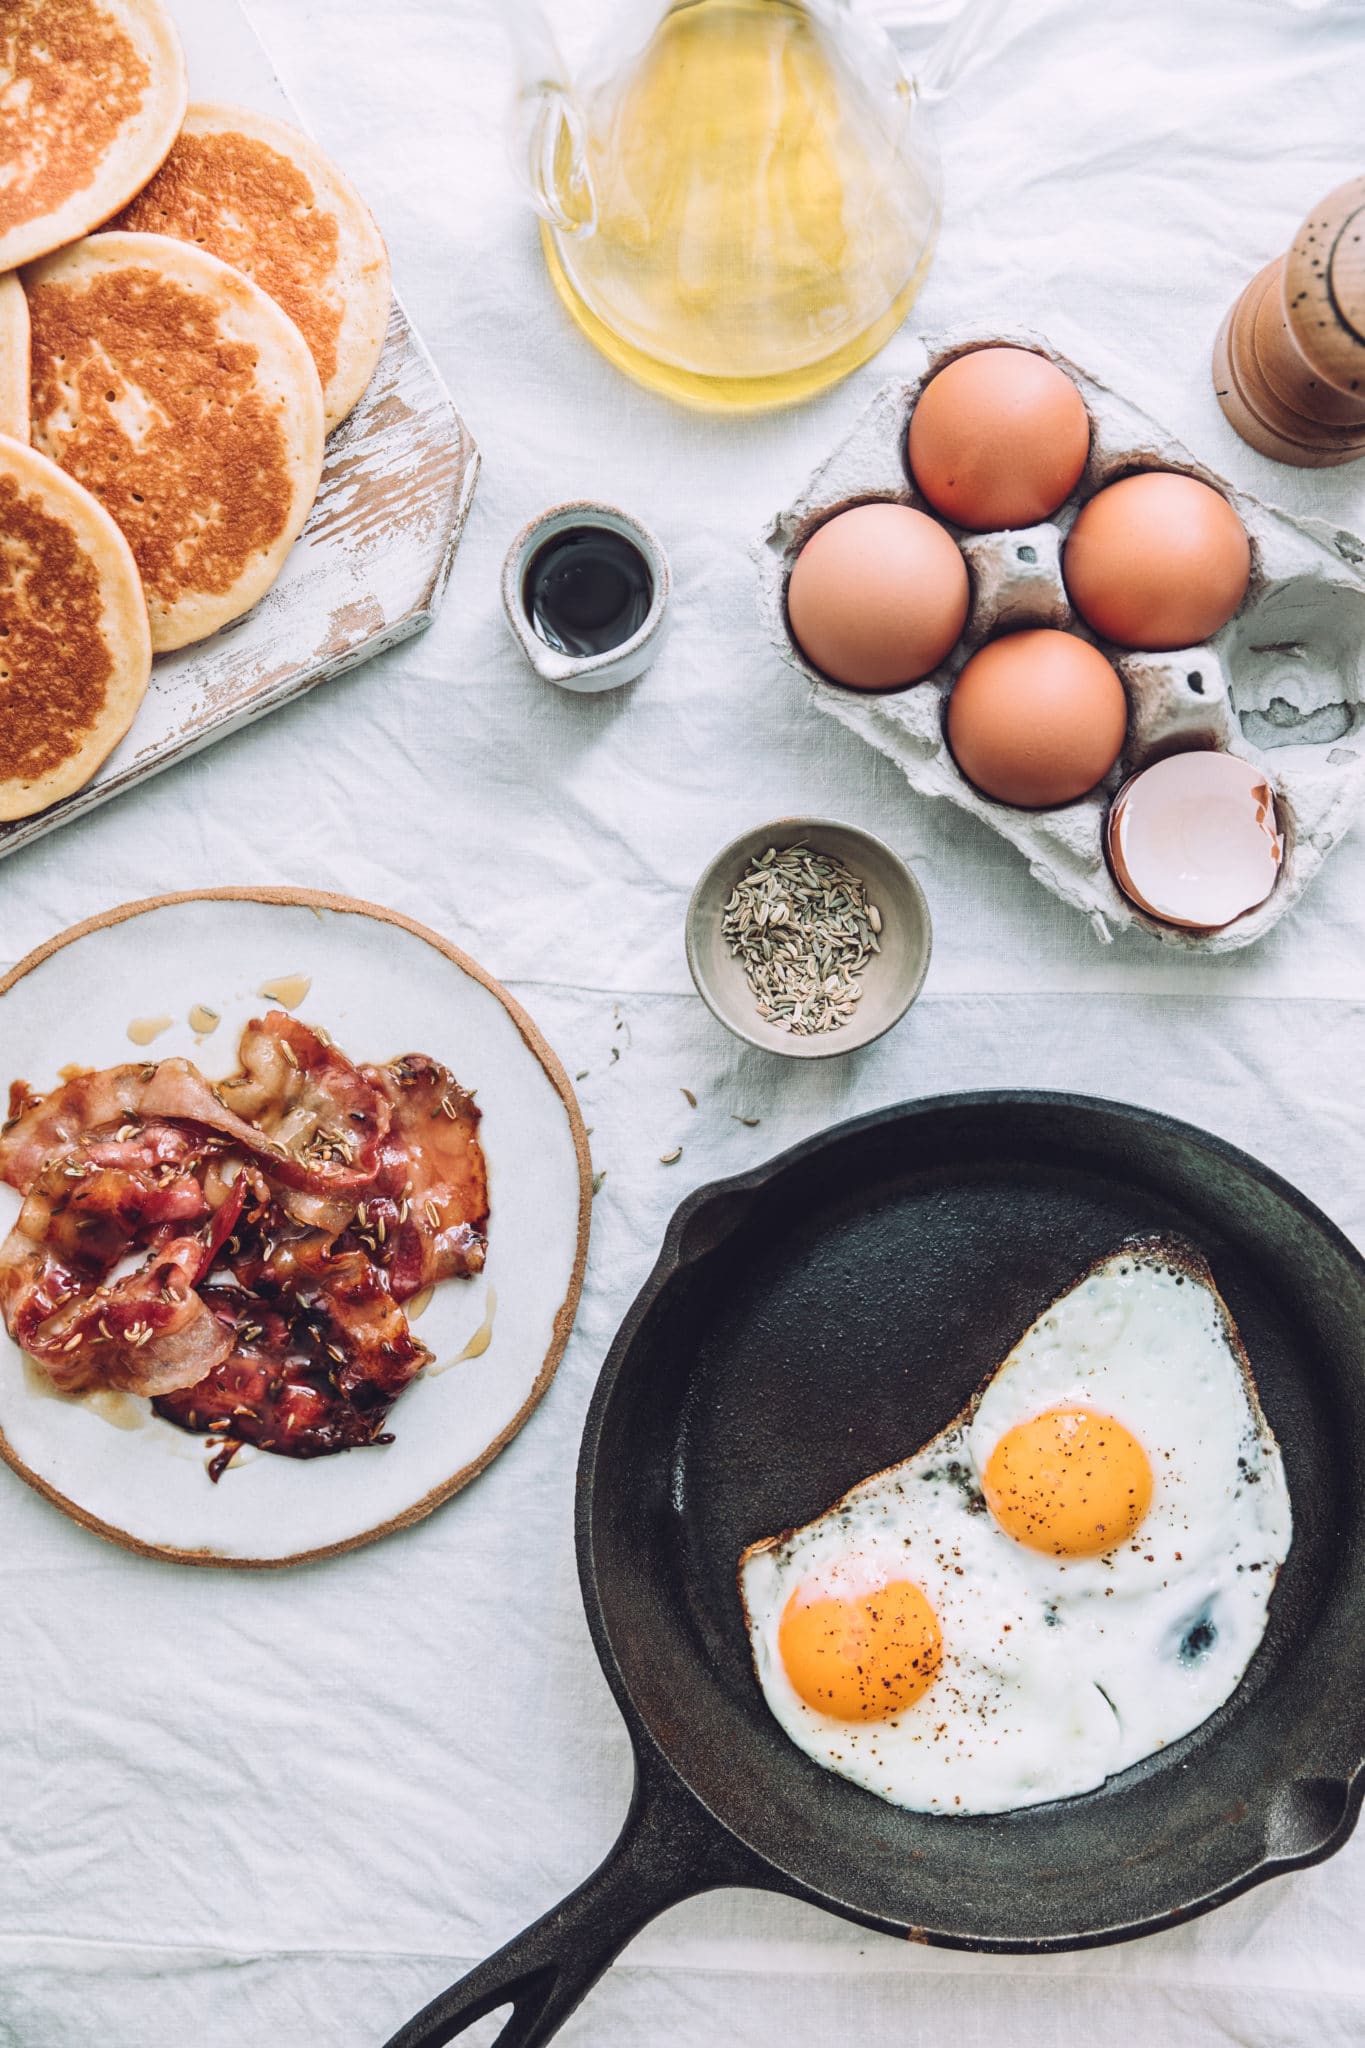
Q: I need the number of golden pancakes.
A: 5